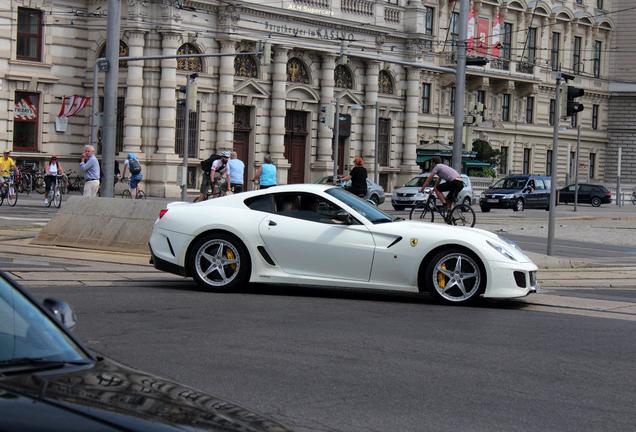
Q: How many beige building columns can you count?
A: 7